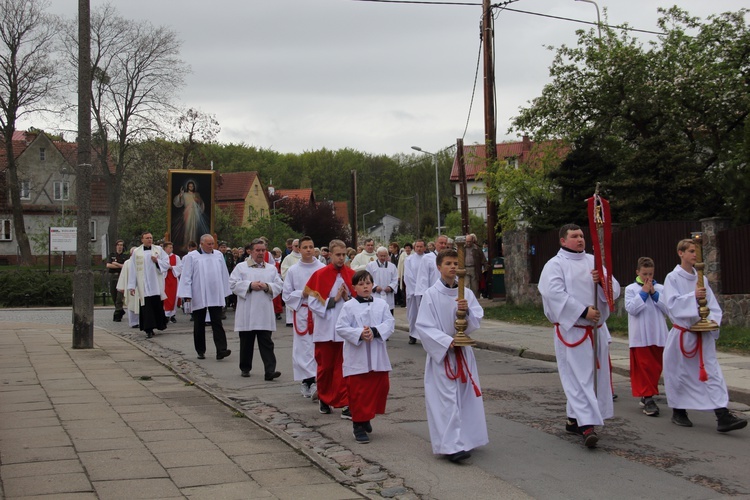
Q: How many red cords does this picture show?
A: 4